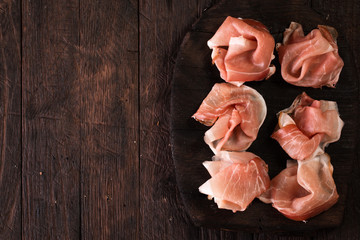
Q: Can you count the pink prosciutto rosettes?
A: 6